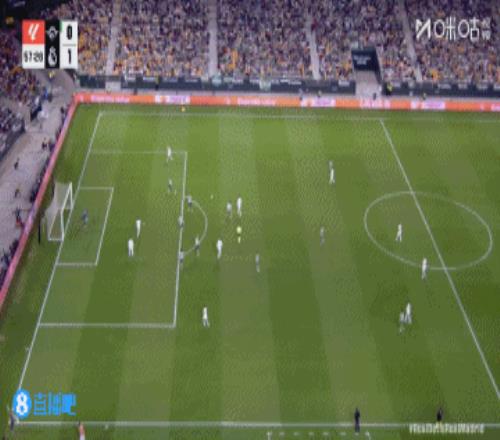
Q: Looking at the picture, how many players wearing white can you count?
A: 10